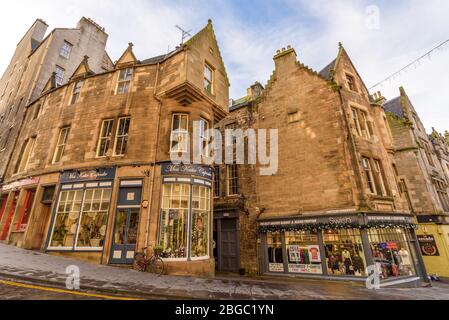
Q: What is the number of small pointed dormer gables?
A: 3